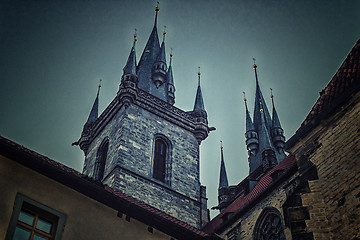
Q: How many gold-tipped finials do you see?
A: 11